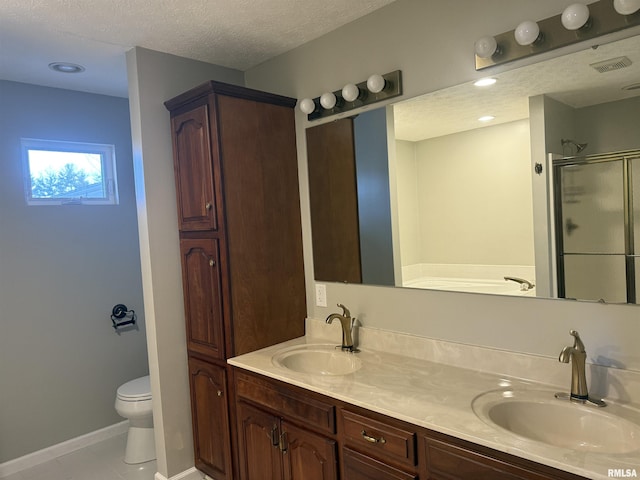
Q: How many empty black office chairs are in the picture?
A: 0